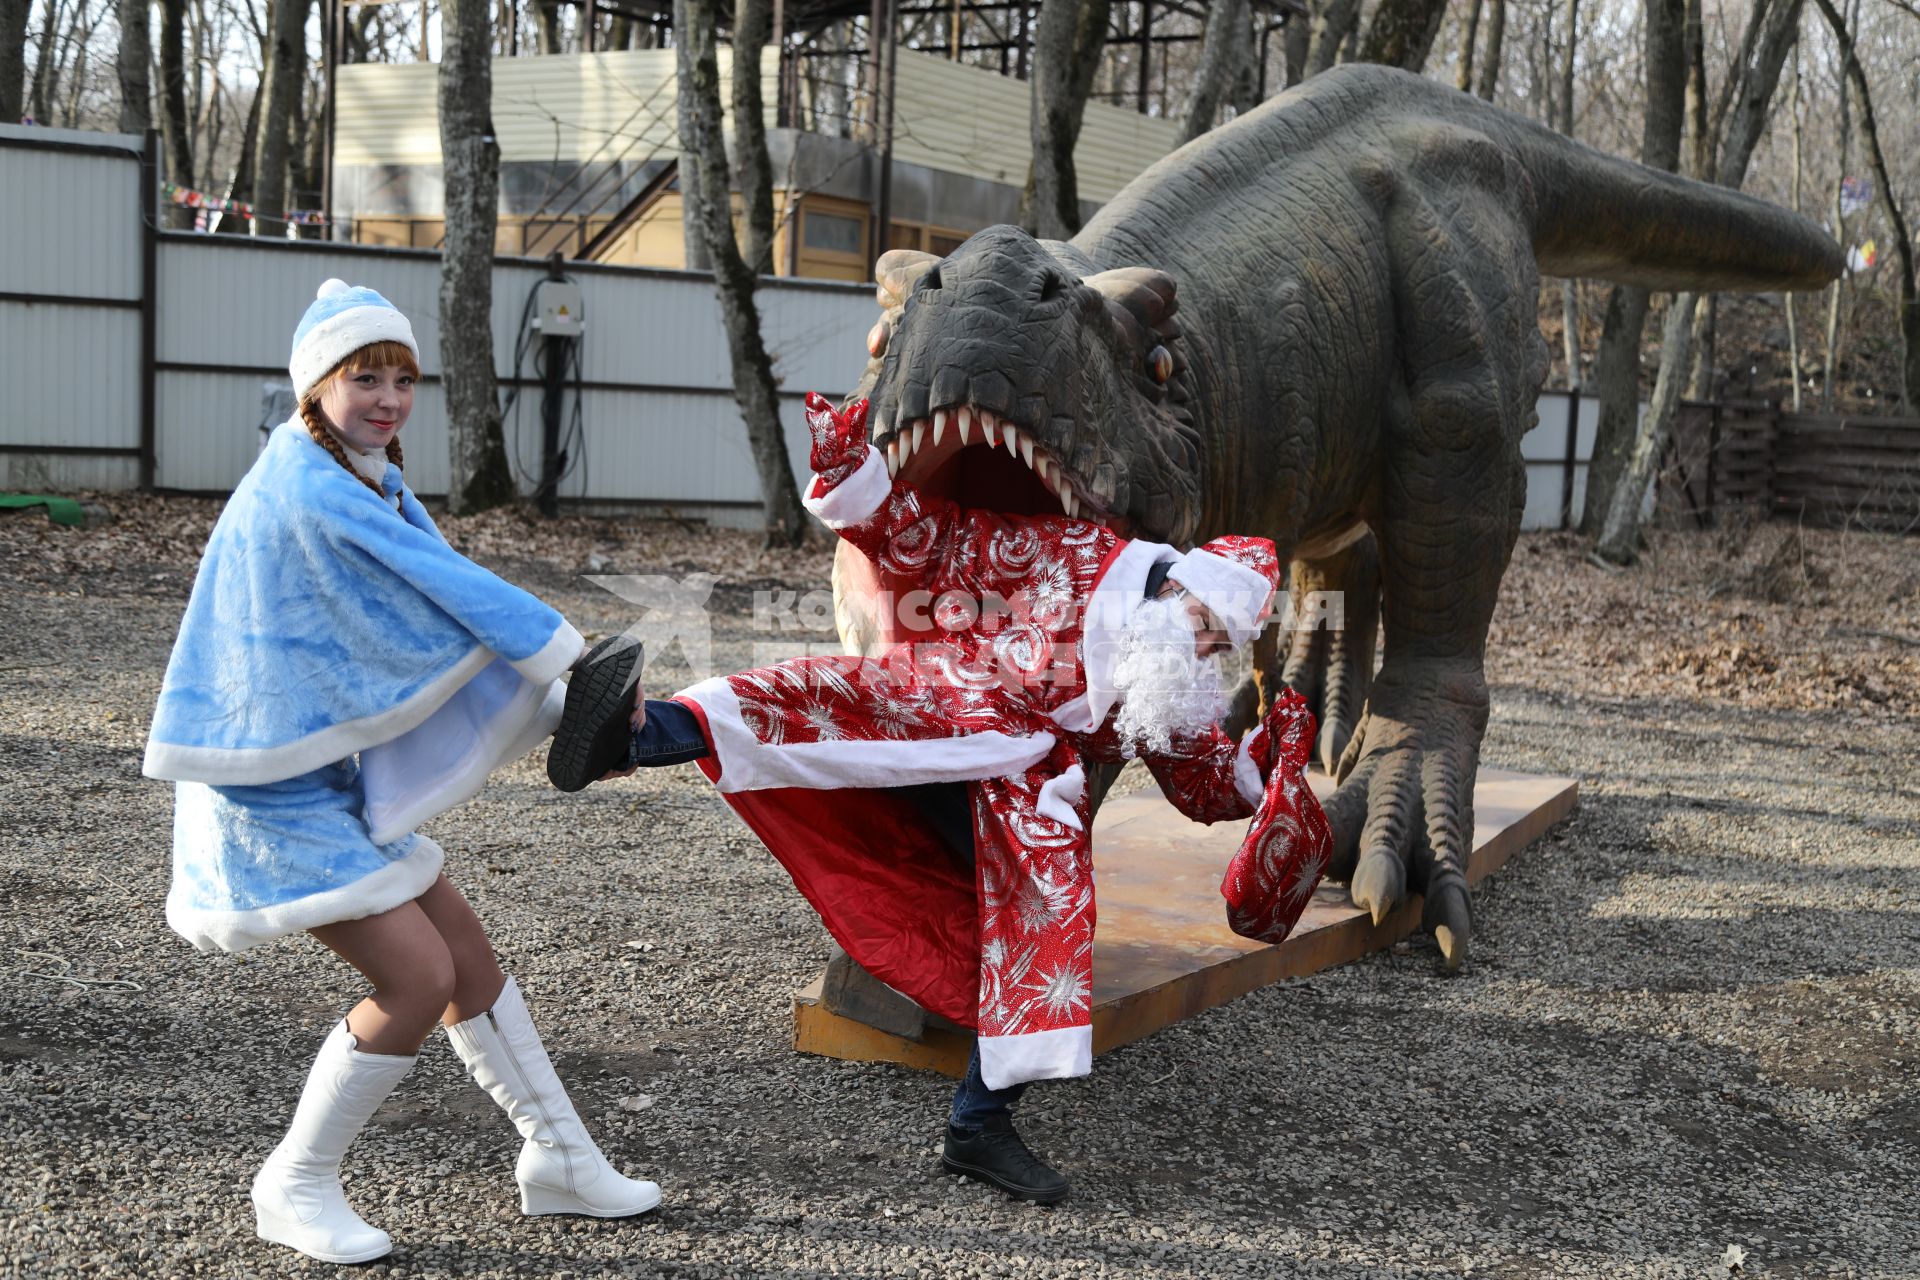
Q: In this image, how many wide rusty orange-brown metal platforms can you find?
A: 1